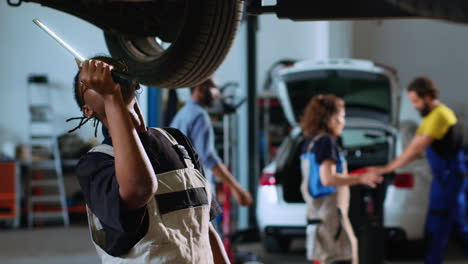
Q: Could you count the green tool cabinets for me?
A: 0